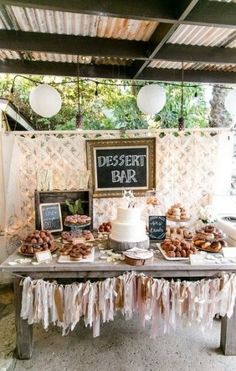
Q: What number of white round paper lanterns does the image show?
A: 3